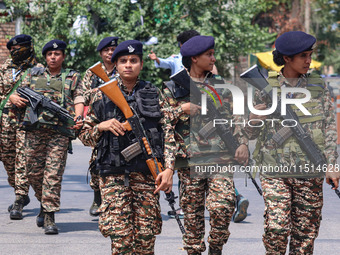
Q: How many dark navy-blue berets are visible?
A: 6